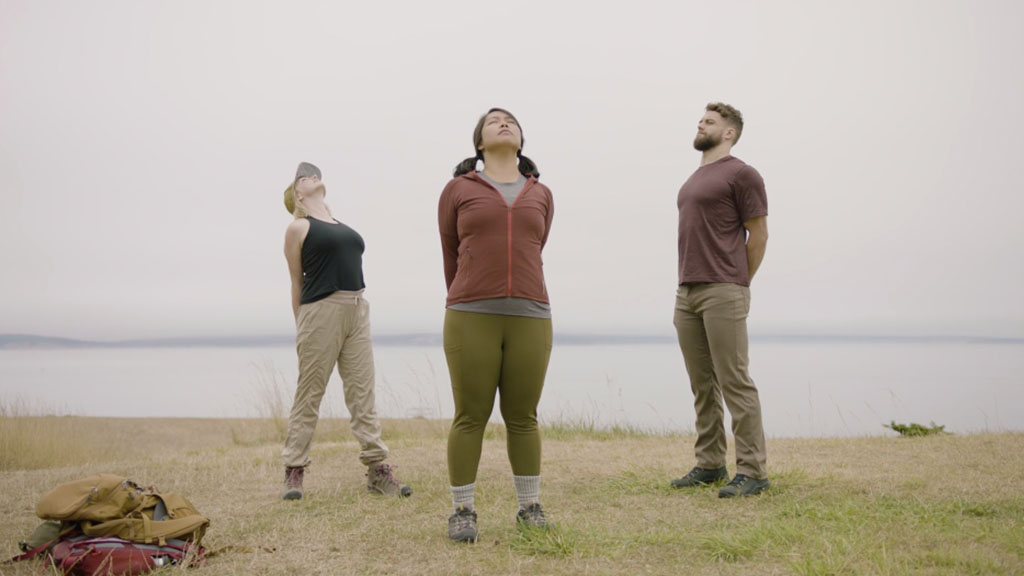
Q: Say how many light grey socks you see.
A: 2